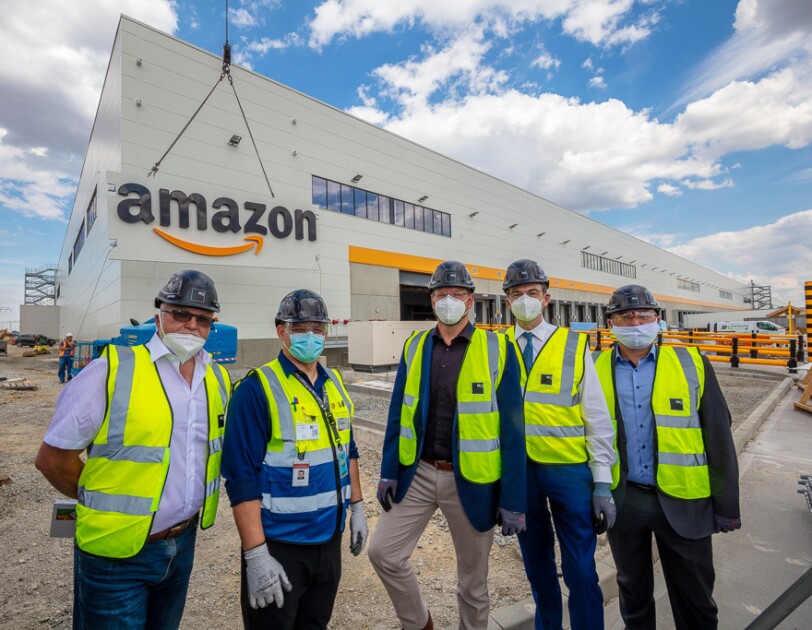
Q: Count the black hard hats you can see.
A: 5